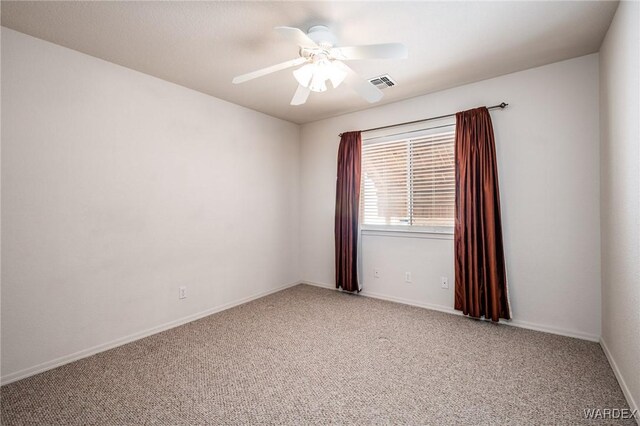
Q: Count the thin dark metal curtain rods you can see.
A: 1